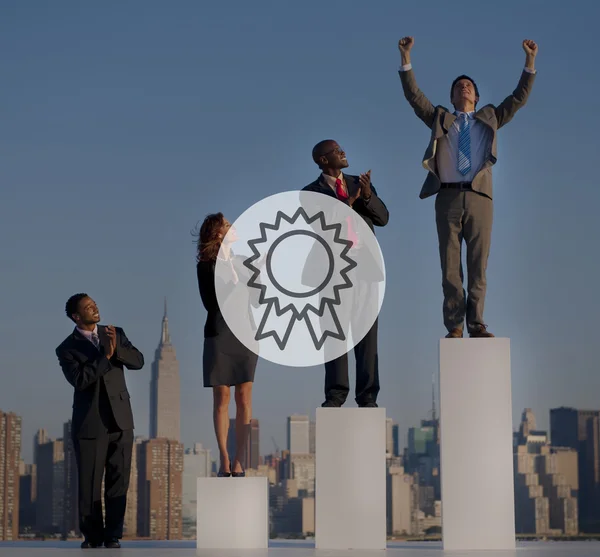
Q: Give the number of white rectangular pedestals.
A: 3